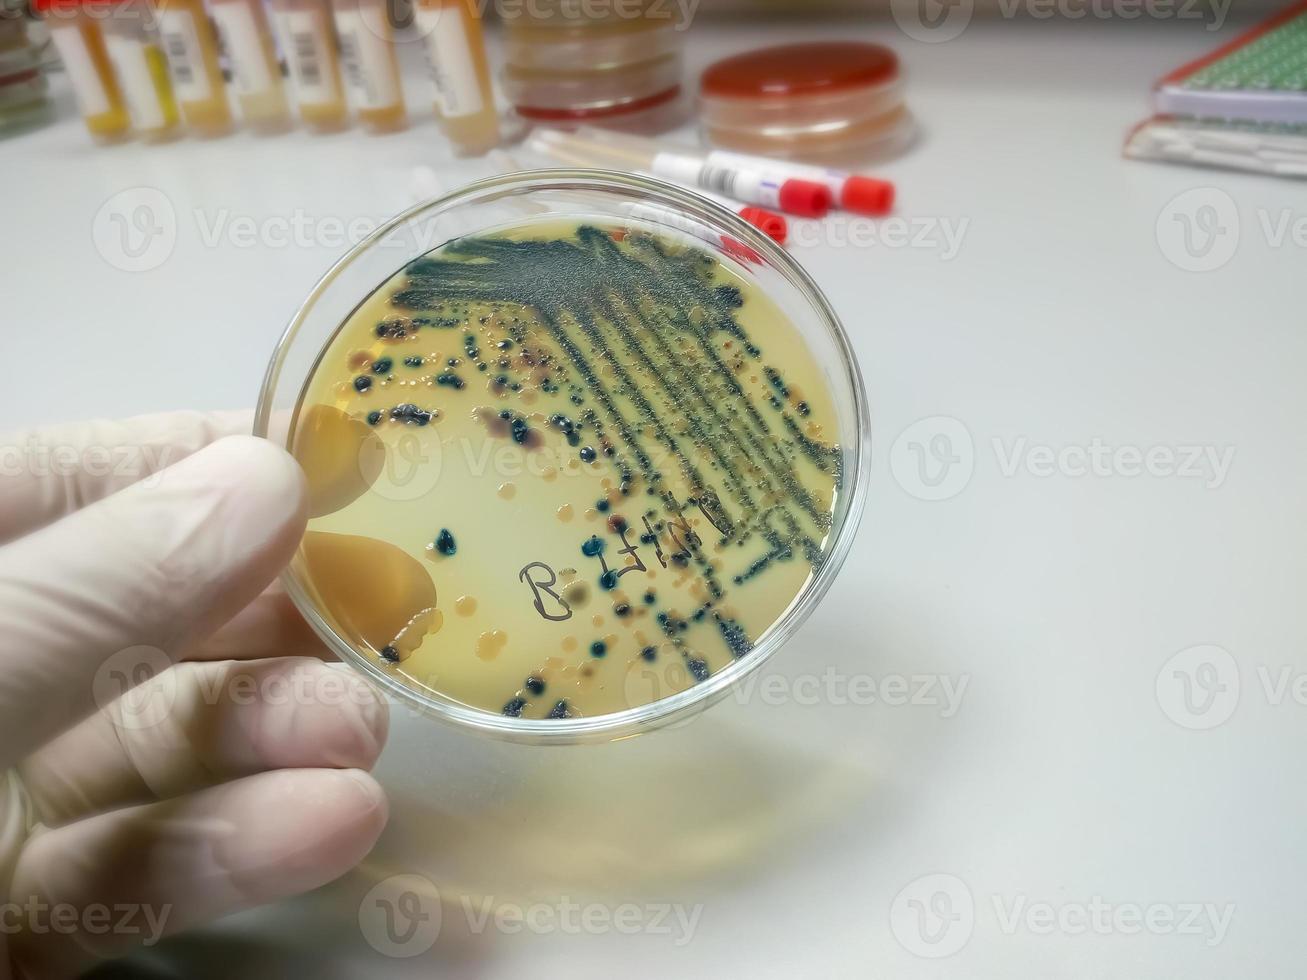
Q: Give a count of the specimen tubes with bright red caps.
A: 3